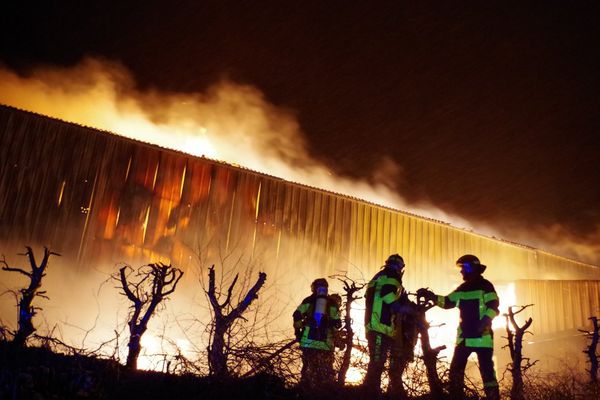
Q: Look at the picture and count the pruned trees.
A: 7